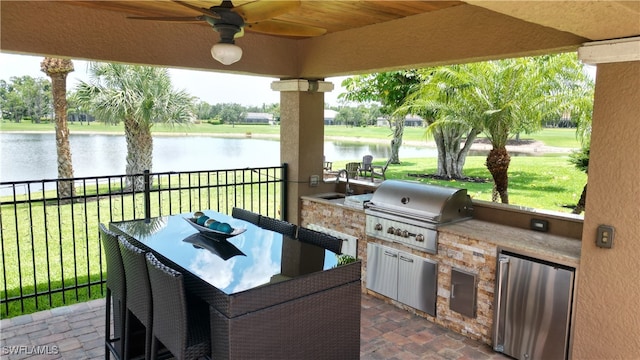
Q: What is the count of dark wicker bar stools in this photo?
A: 6